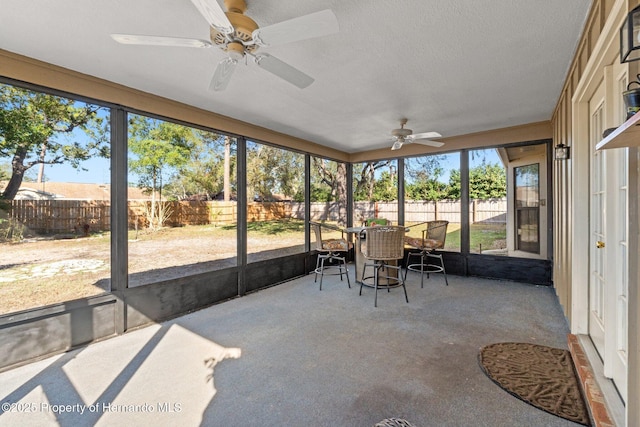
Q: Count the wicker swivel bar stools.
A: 3